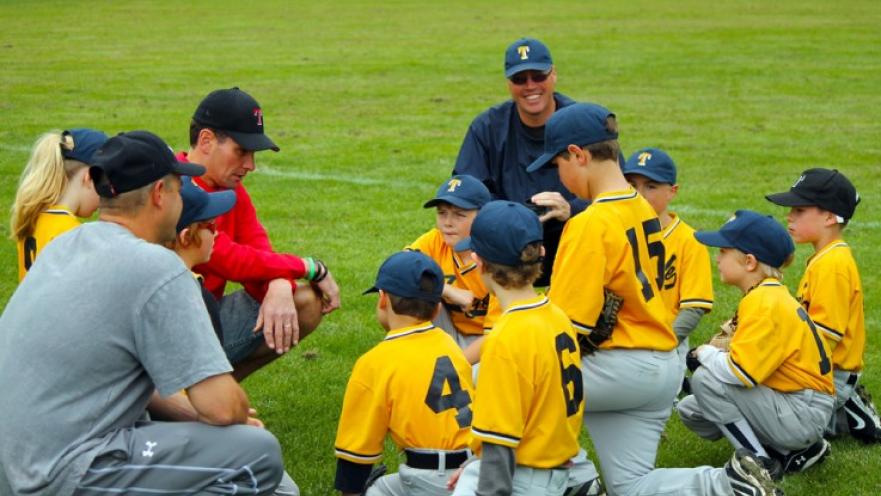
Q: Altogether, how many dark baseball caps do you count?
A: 12